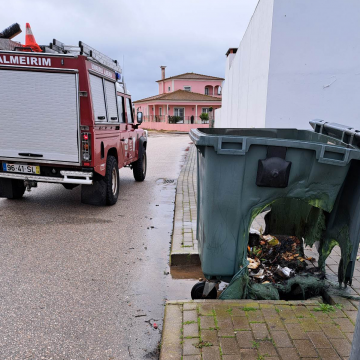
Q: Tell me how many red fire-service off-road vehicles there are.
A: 1